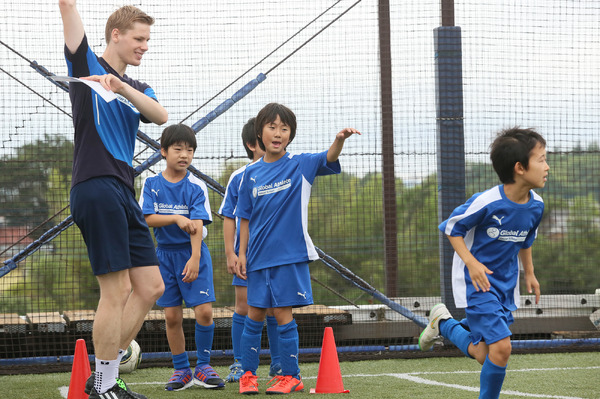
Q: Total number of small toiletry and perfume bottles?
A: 0